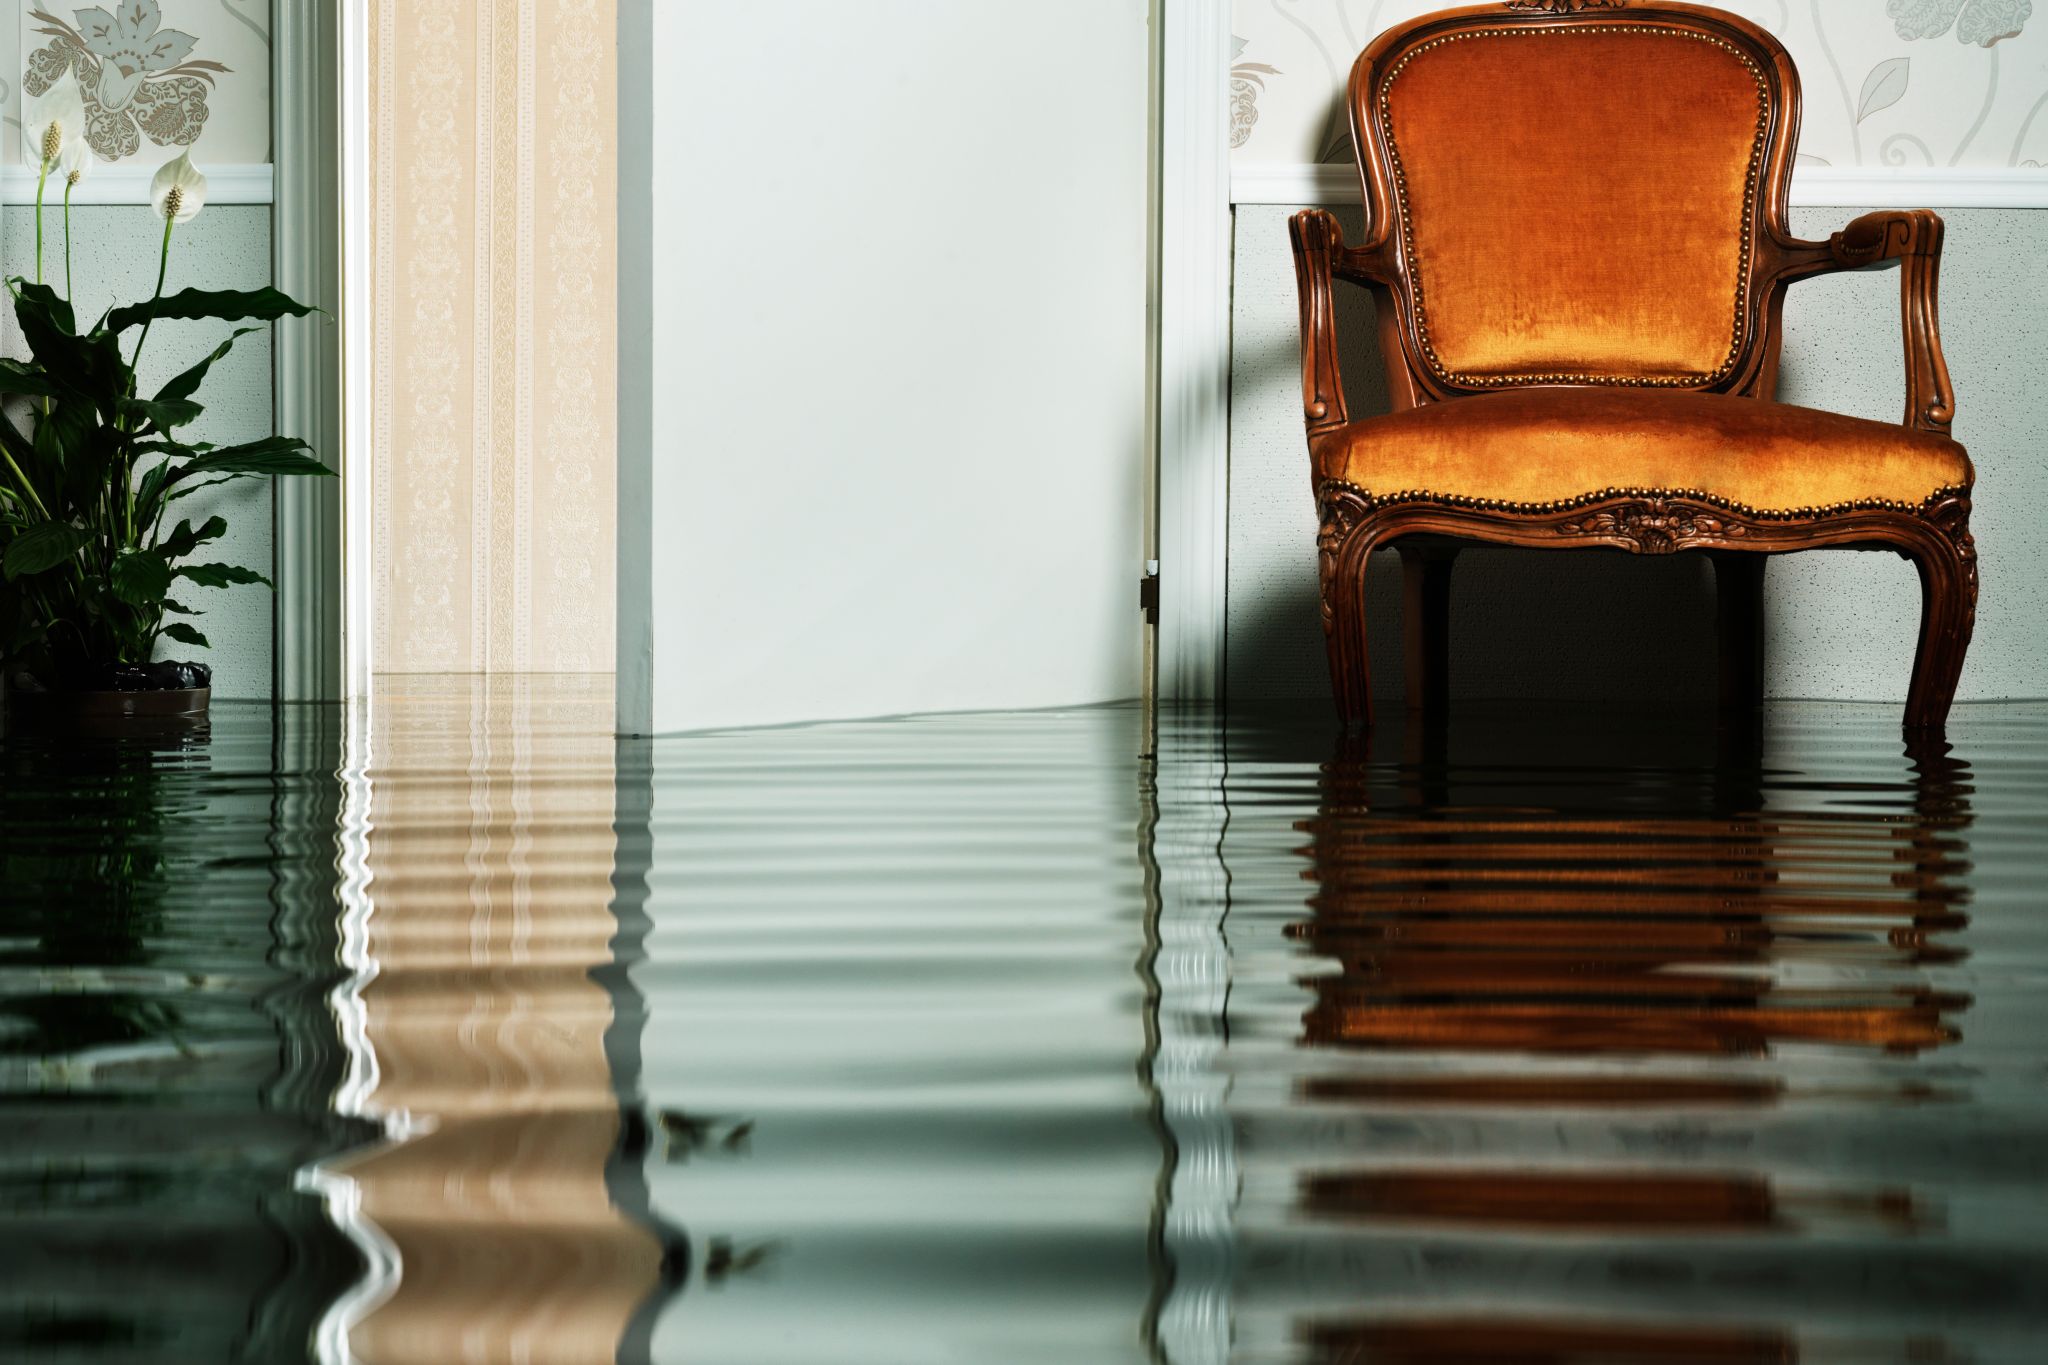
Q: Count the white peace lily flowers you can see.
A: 3